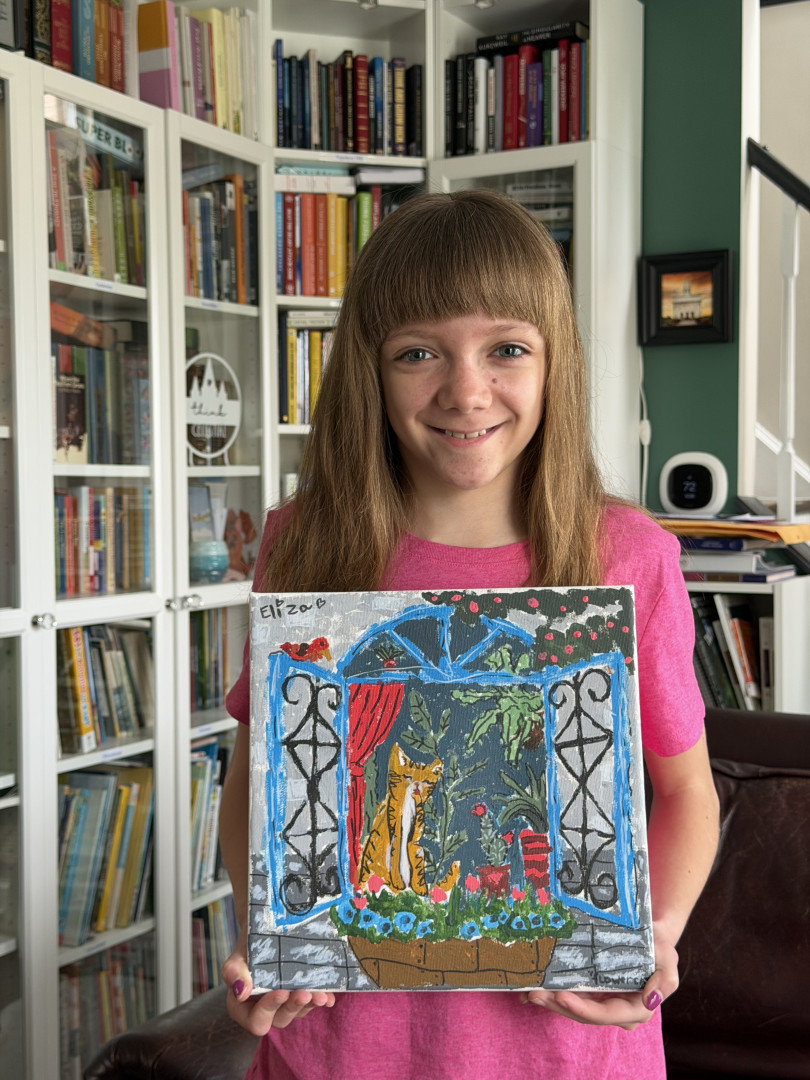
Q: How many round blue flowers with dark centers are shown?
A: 11